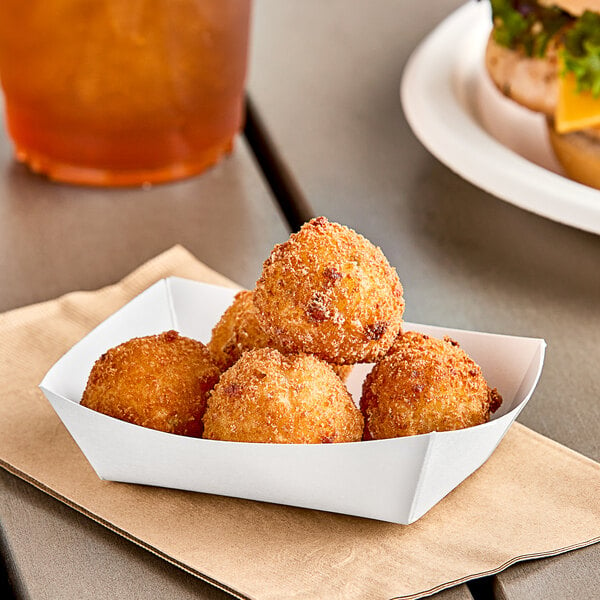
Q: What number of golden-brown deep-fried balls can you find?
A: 5